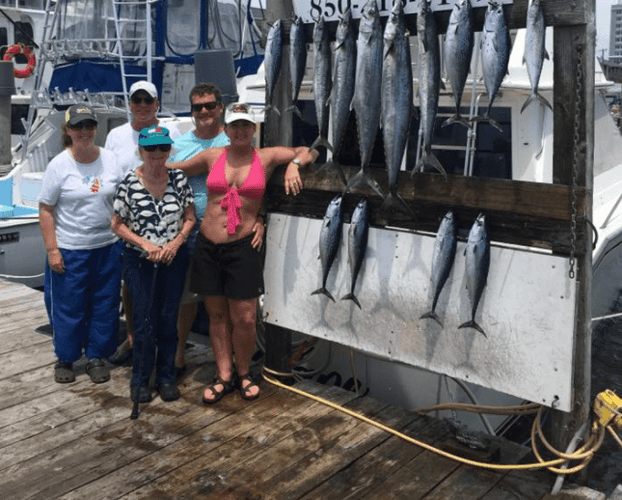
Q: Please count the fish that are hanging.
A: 14